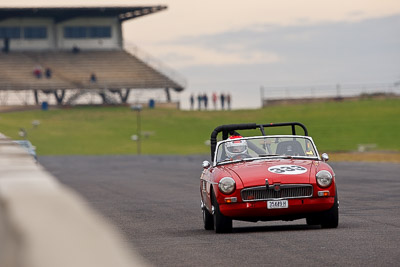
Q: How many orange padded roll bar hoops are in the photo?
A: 0